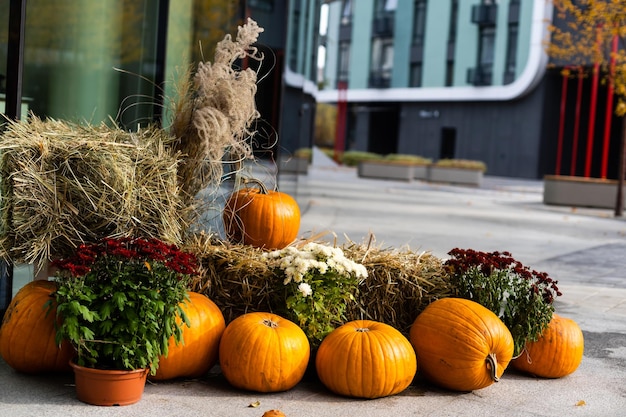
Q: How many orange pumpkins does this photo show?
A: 7